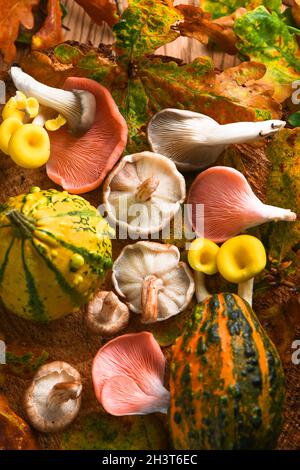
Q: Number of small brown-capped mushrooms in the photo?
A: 2